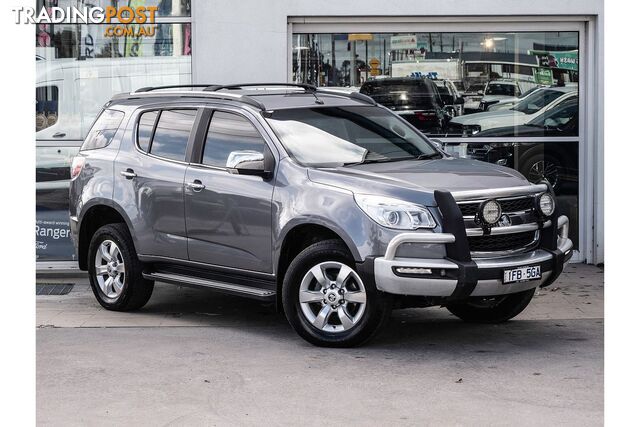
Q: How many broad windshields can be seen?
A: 1